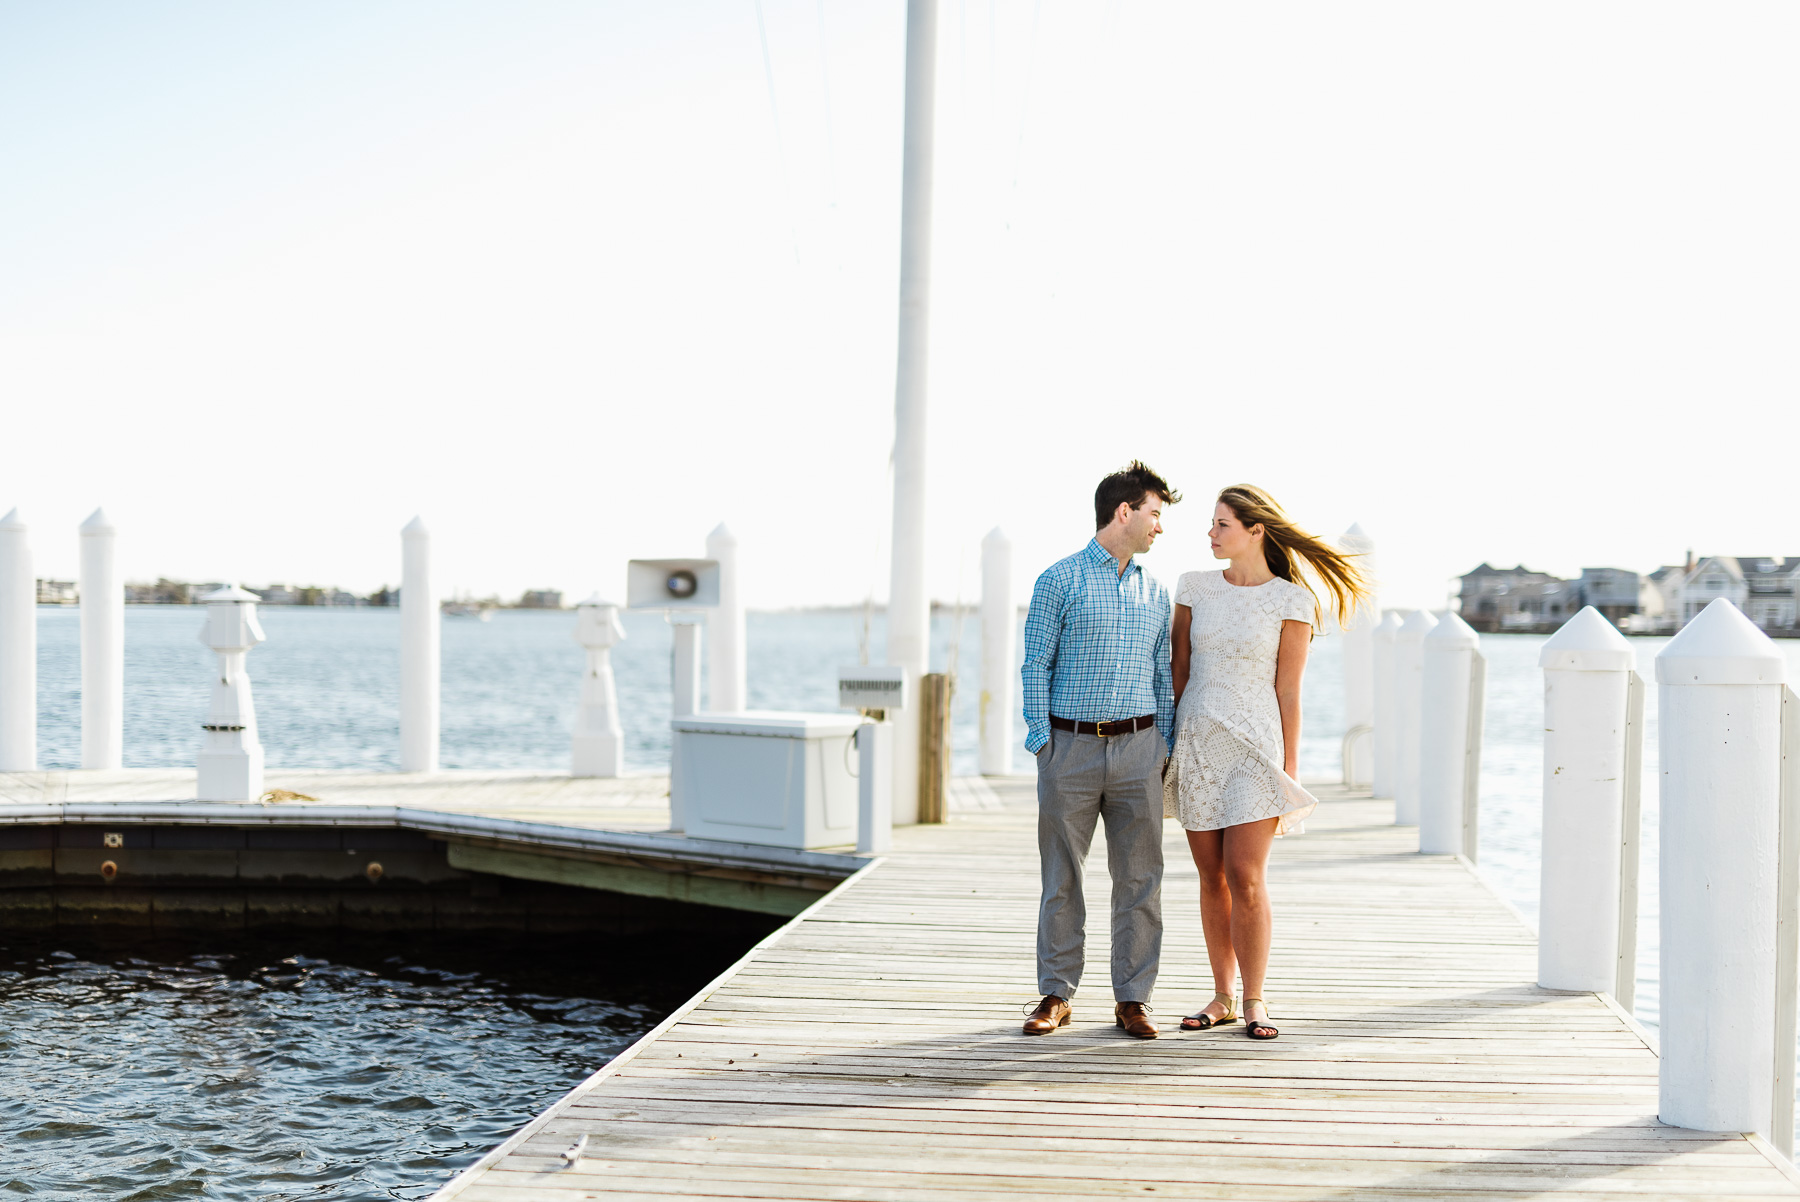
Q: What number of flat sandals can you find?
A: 2